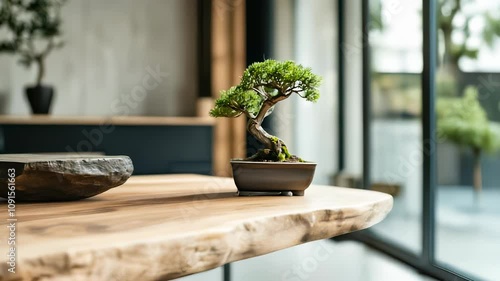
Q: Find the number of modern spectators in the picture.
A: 0